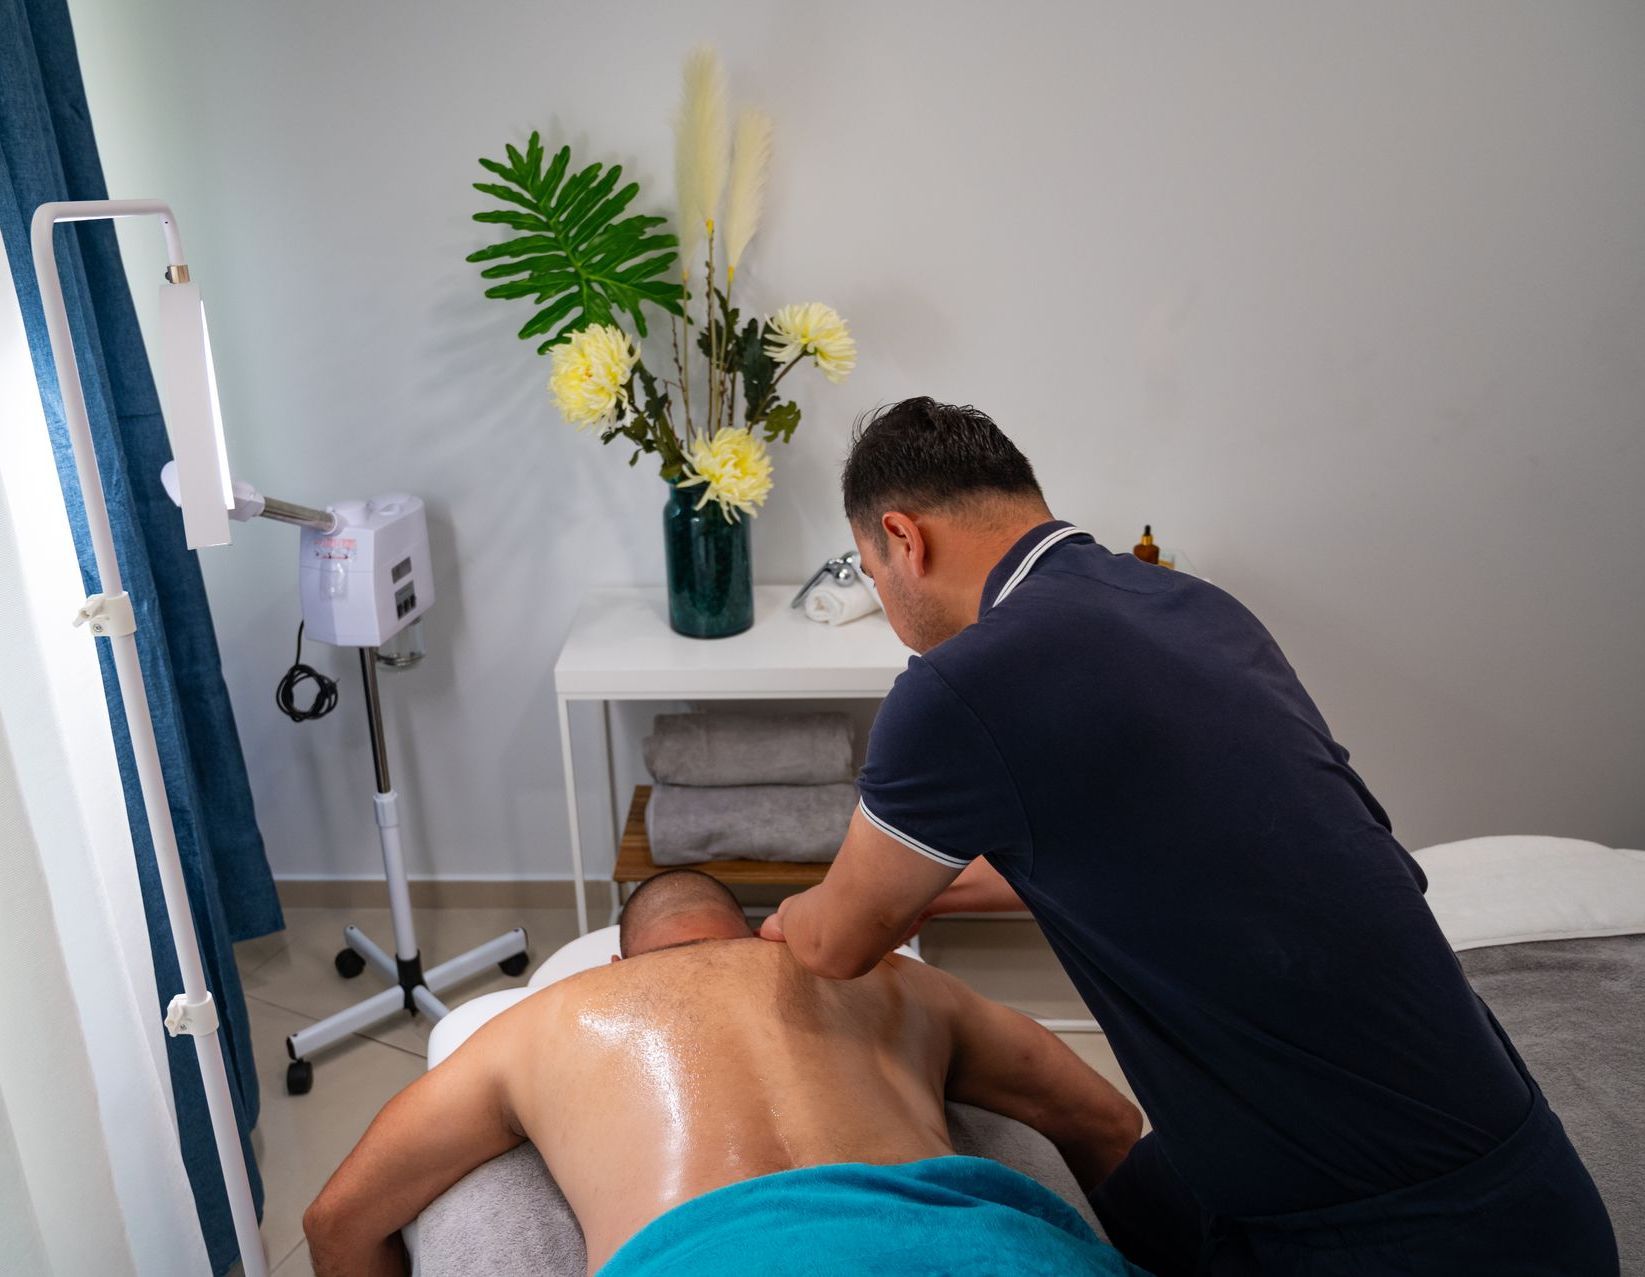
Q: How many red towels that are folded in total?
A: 0